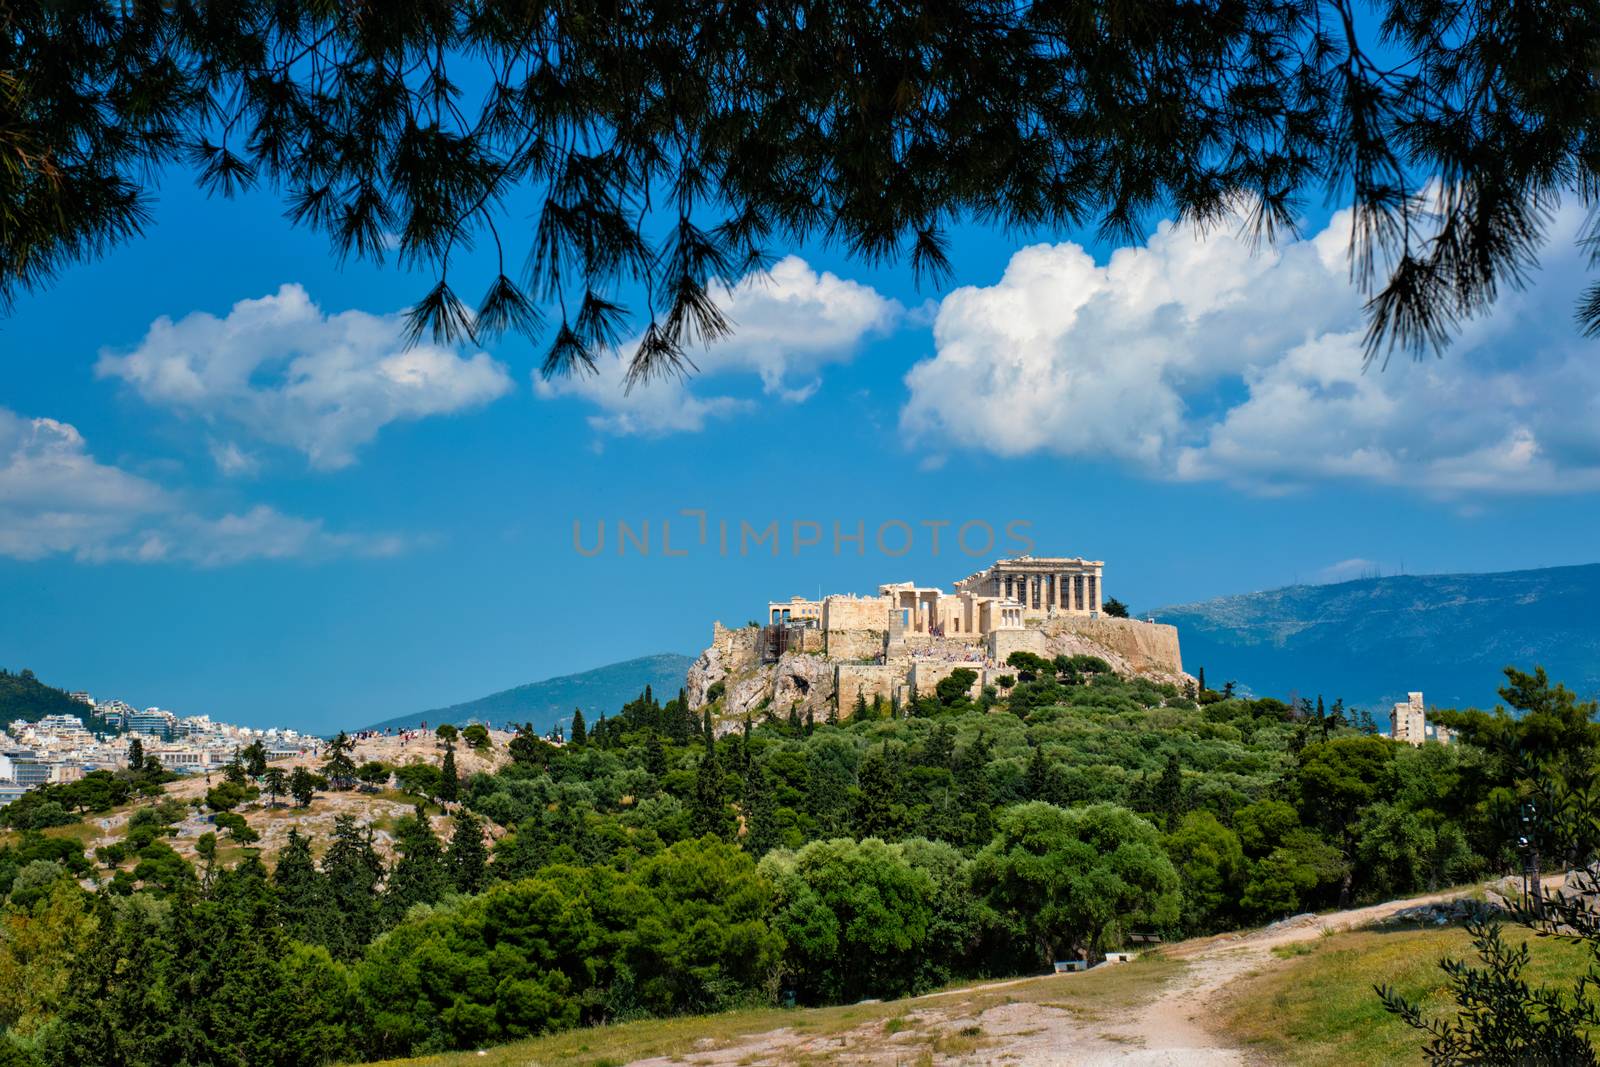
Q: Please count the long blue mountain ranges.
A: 2